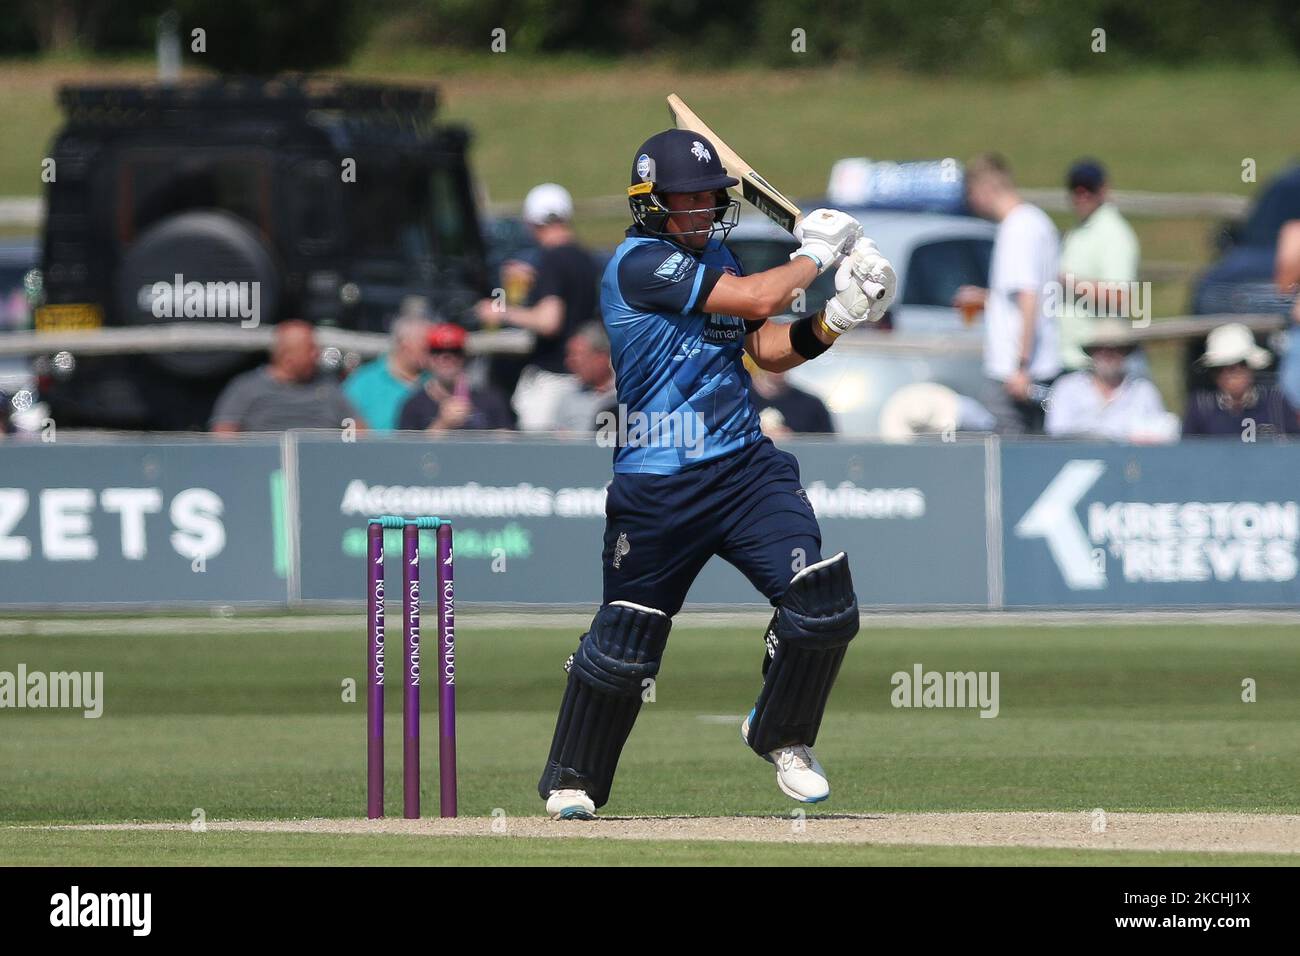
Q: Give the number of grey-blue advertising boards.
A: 3